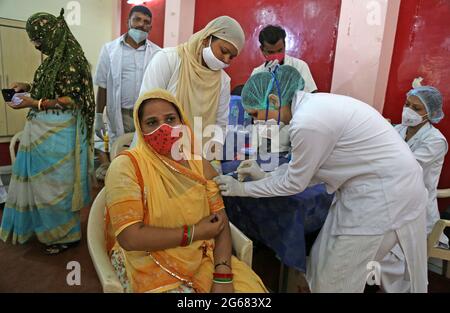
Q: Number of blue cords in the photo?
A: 2